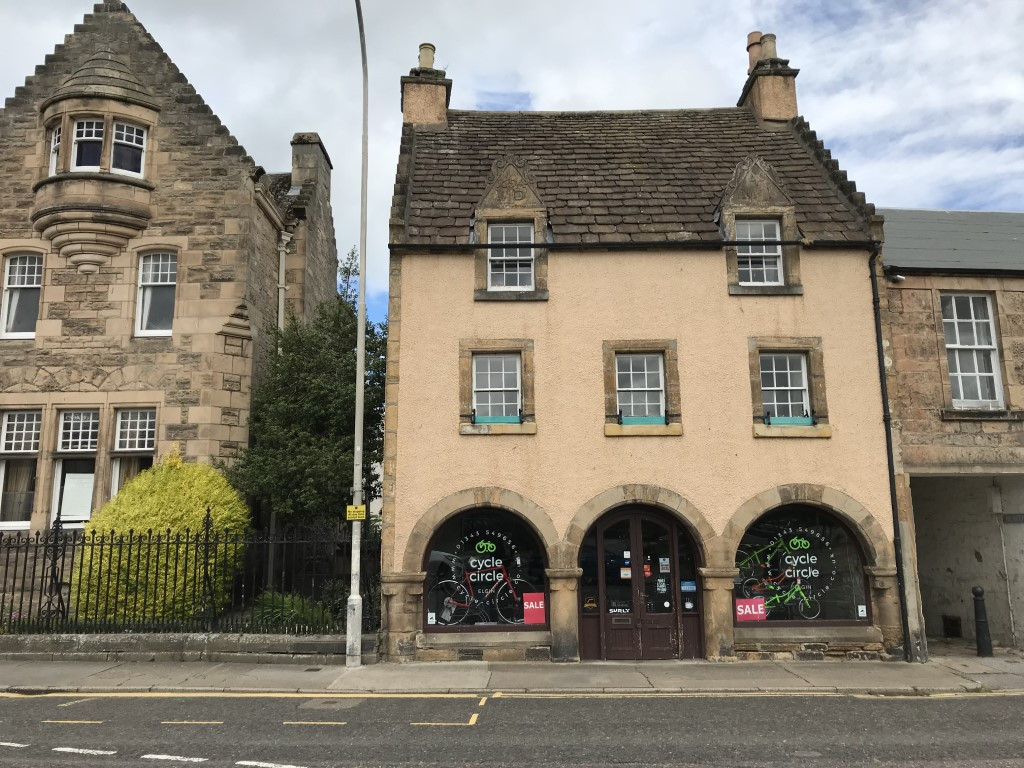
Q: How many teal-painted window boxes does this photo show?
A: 3